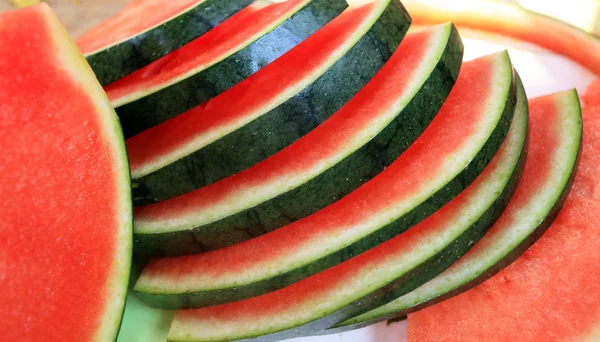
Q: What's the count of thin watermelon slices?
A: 7